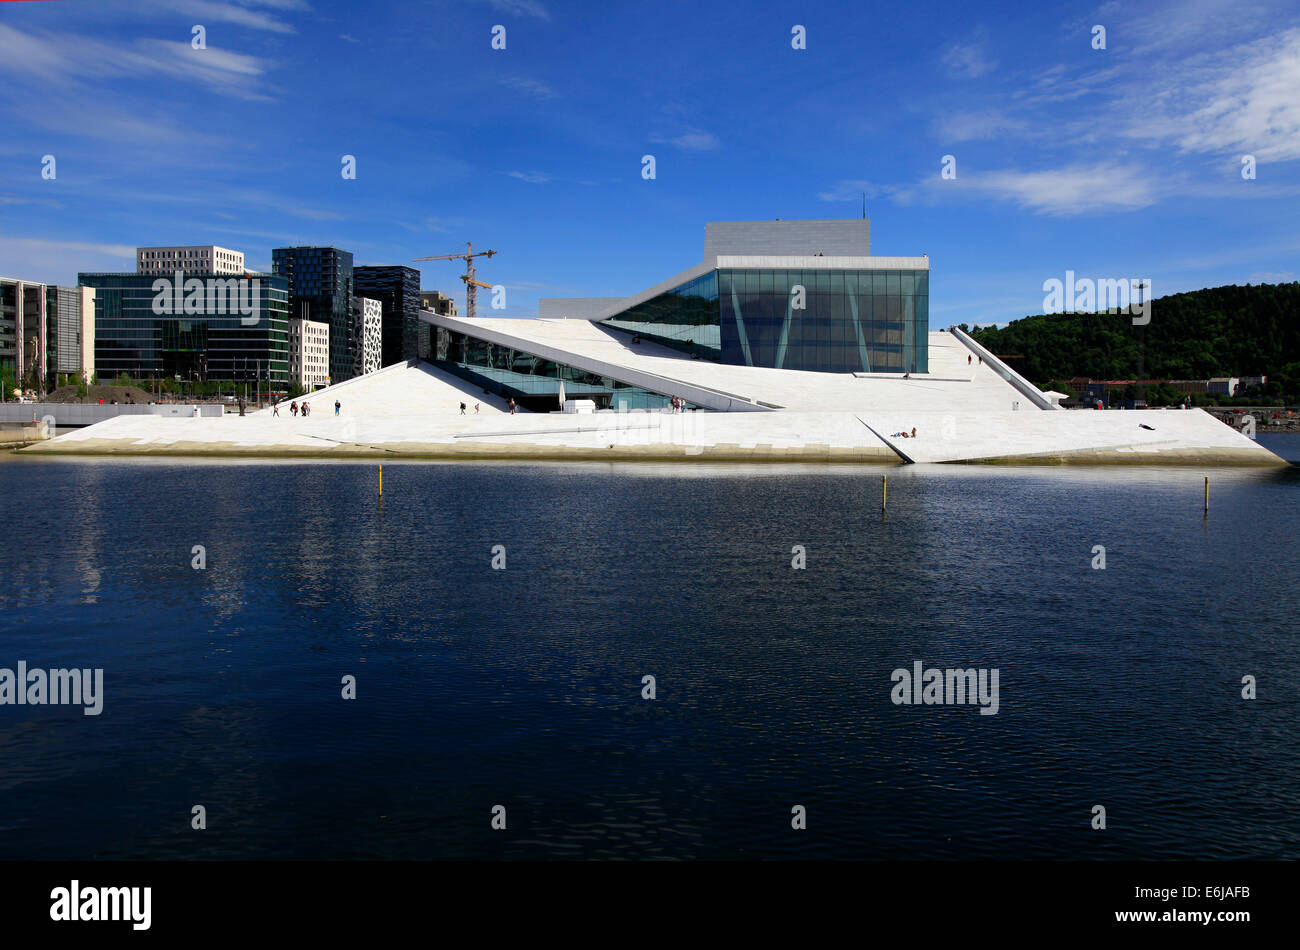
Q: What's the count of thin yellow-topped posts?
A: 3